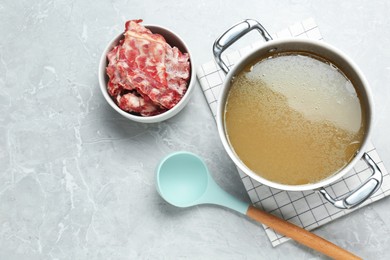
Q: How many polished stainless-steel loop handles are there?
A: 2